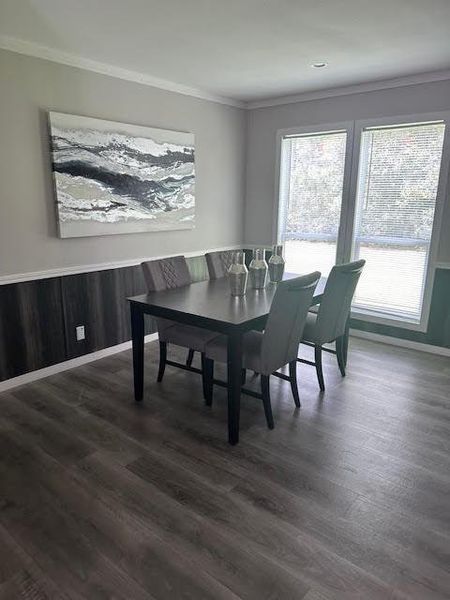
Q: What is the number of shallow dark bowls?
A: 0